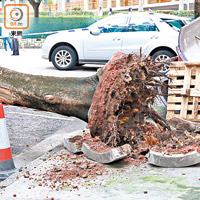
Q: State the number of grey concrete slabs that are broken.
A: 3